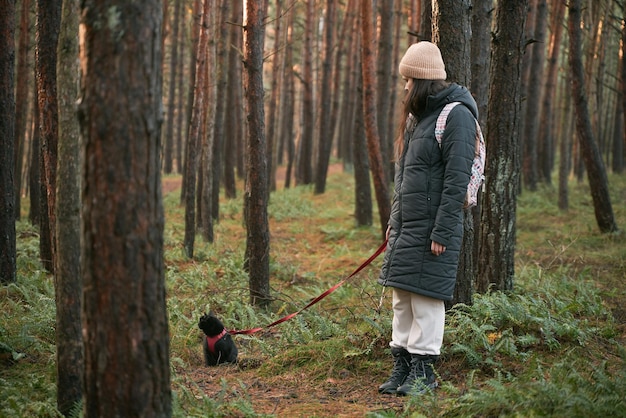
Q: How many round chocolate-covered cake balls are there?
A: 0